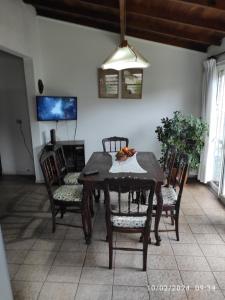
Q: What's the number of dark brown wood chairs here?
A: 6